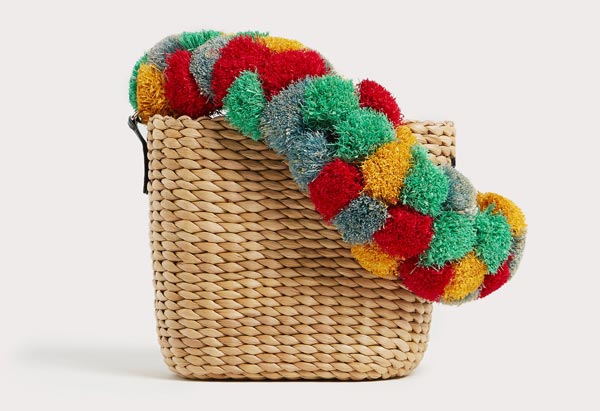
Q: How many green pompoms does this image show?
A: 9